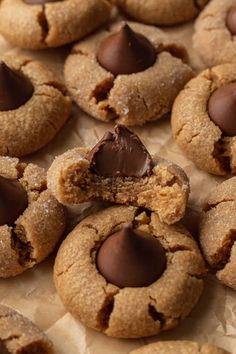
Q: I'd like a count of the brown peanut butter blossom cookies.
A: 12